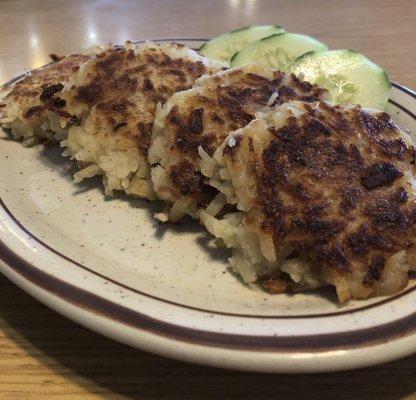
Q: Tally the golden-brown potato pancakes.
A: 4